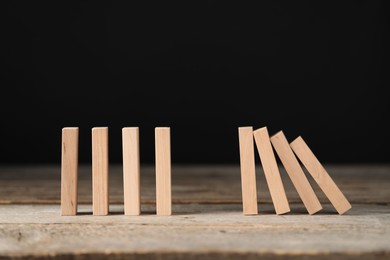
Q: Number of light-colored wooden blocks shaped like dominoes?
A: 8